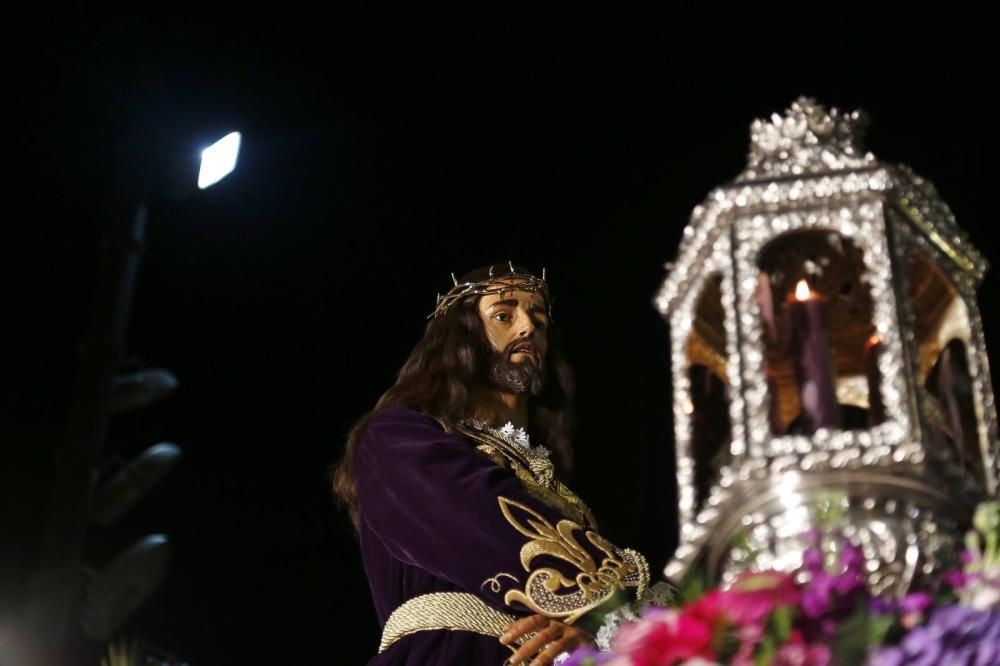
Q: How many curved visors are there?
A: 3